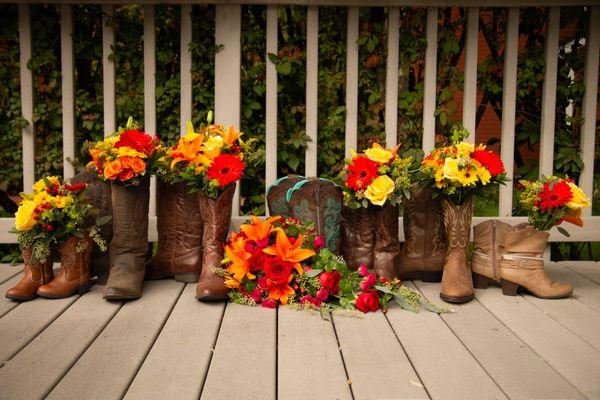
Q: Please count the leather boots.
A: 14